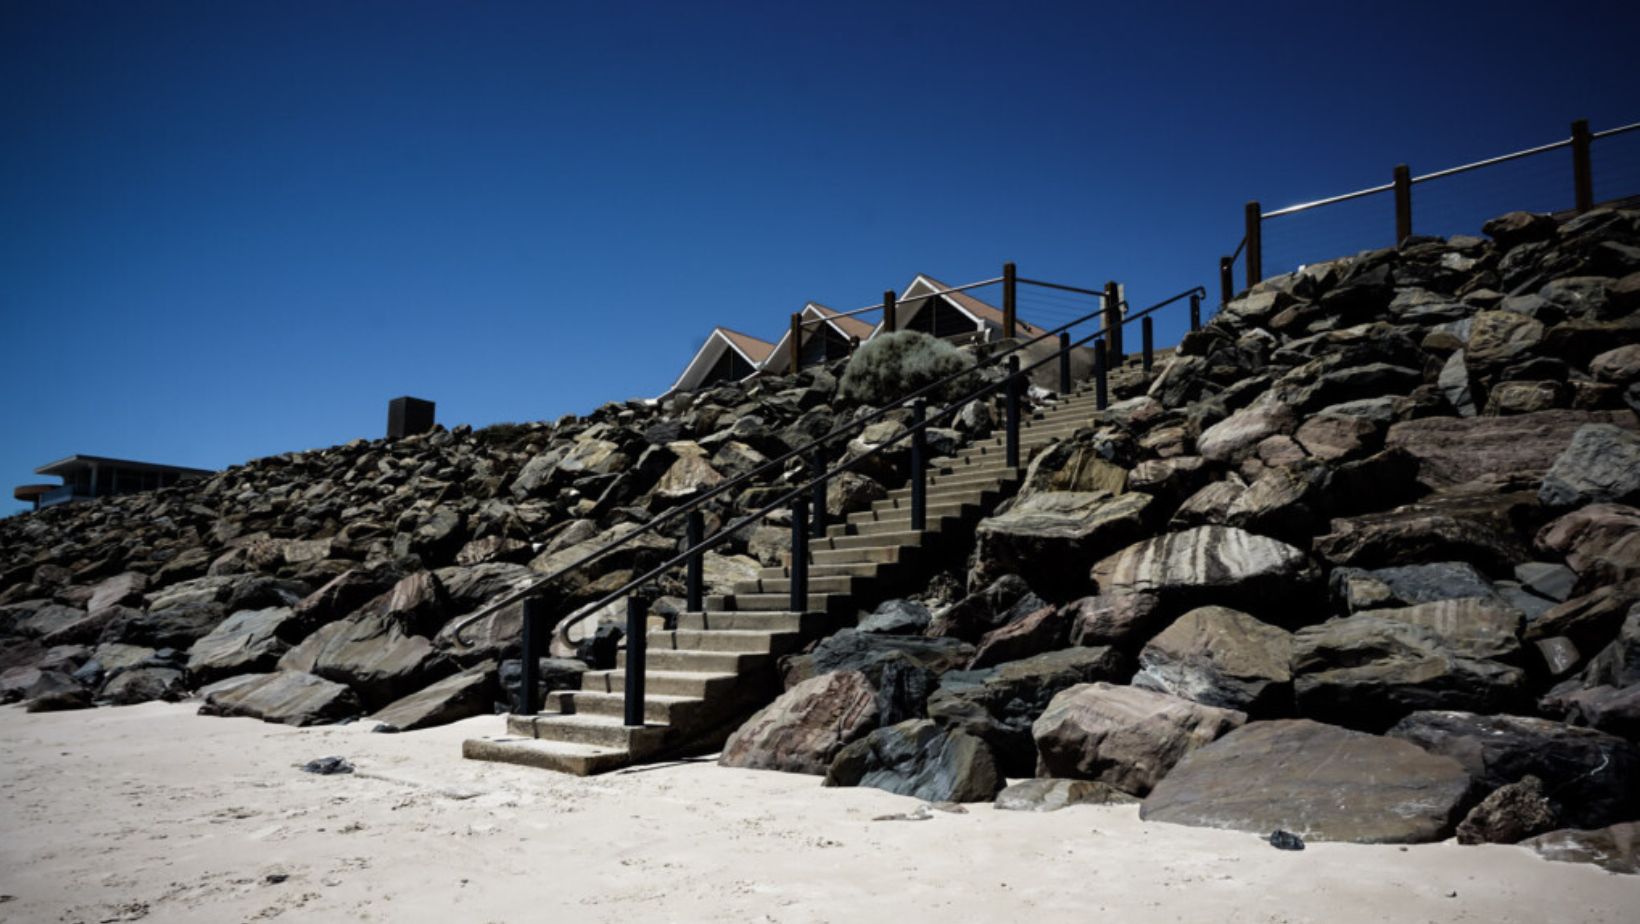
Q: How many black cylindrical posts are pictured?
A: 11